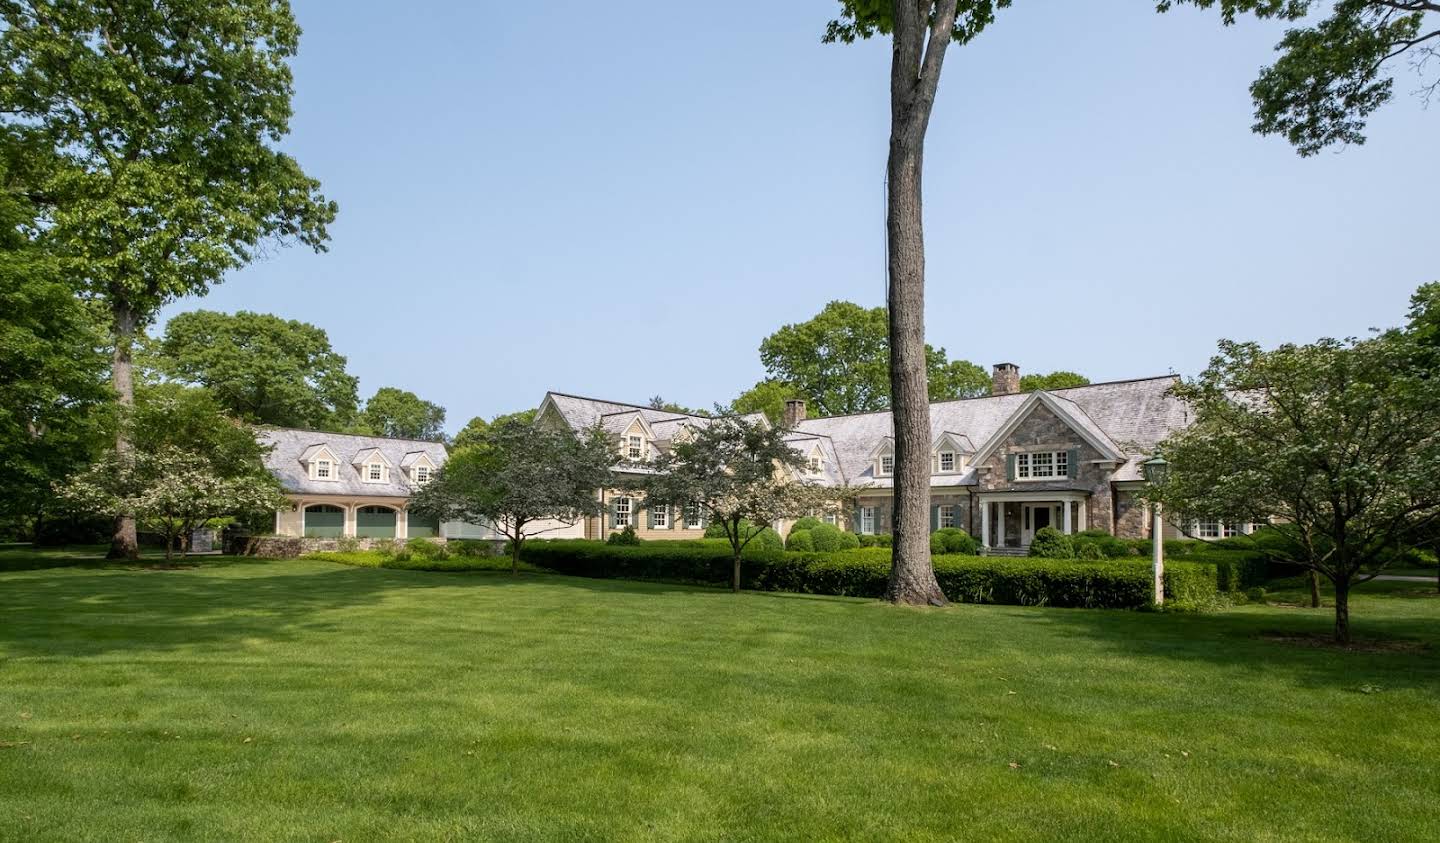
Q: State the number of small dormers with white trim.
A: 8